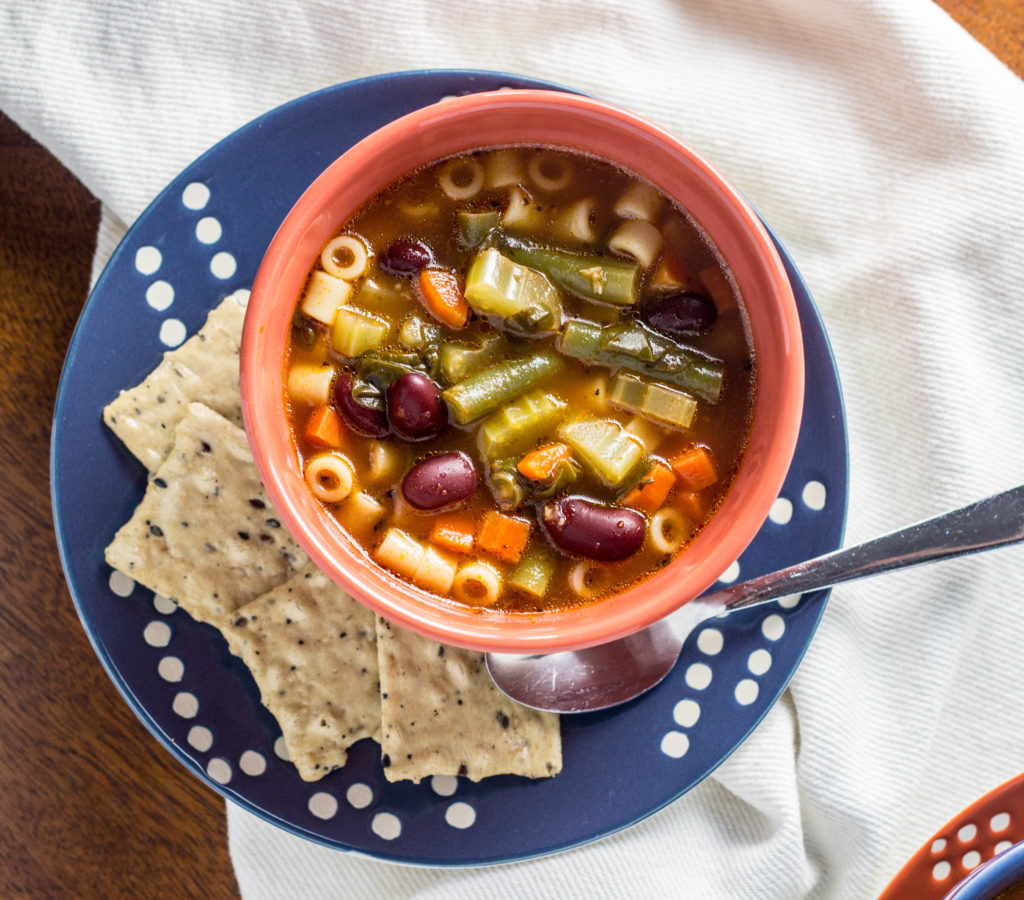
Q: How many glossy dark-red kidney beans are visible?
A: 6